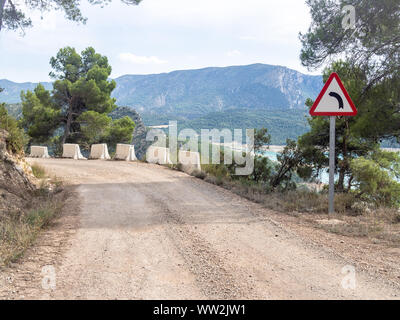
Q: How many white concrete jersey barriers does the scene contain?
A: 6